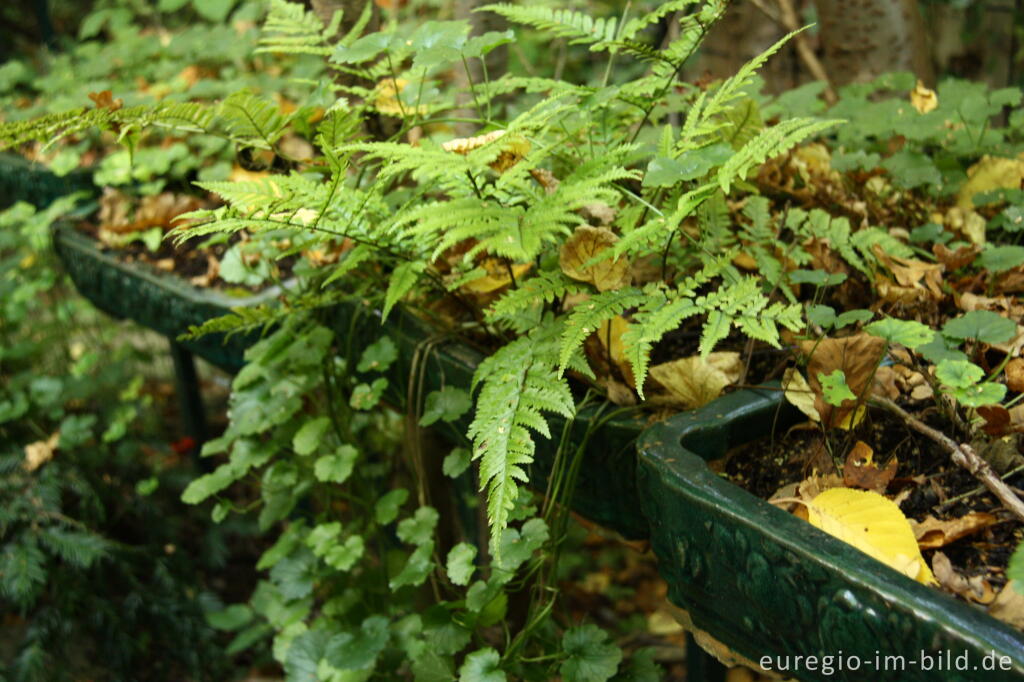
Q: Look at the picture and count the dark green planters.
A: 4